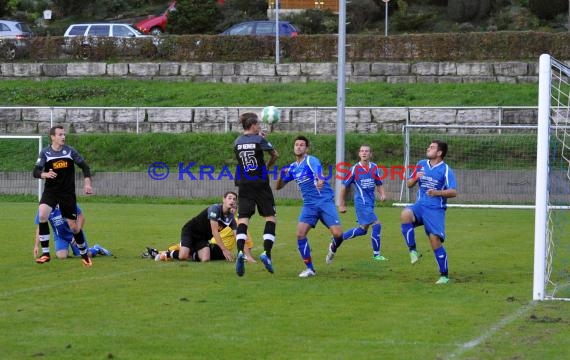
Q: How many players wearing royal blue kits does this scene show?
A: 4